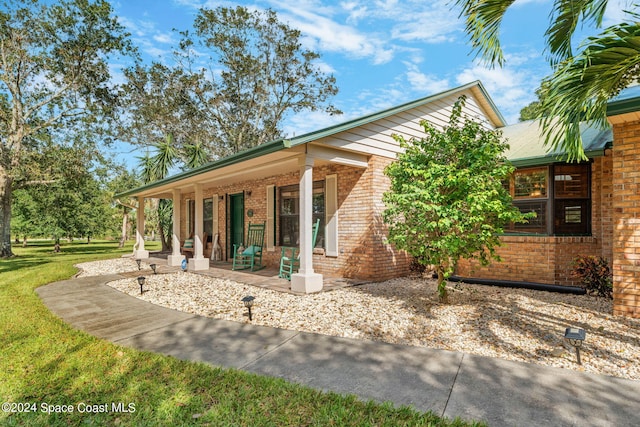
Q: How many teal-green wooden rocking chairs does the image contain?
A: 2